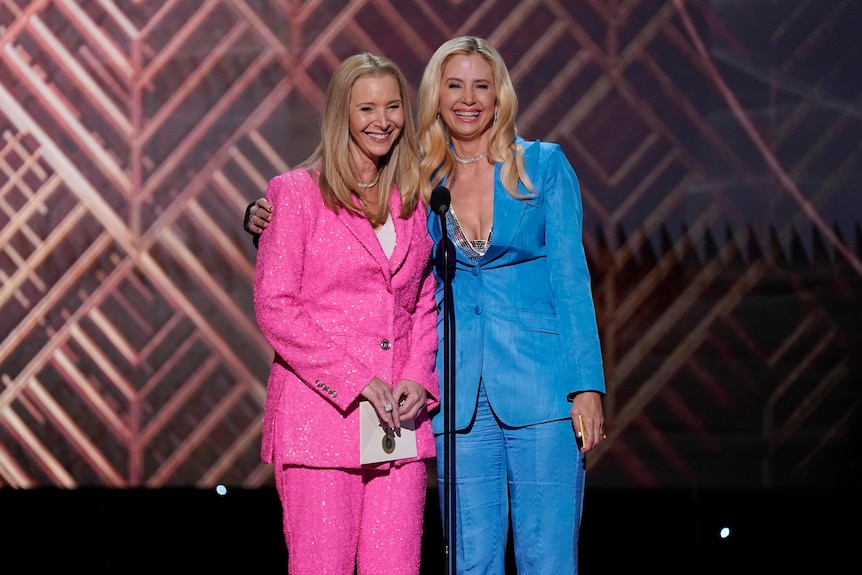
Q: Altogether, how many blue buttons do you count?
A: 2